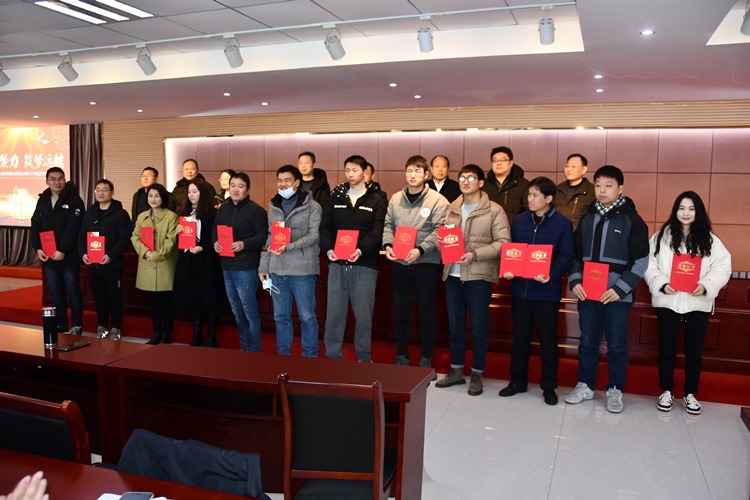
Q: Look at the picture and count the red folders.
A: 13